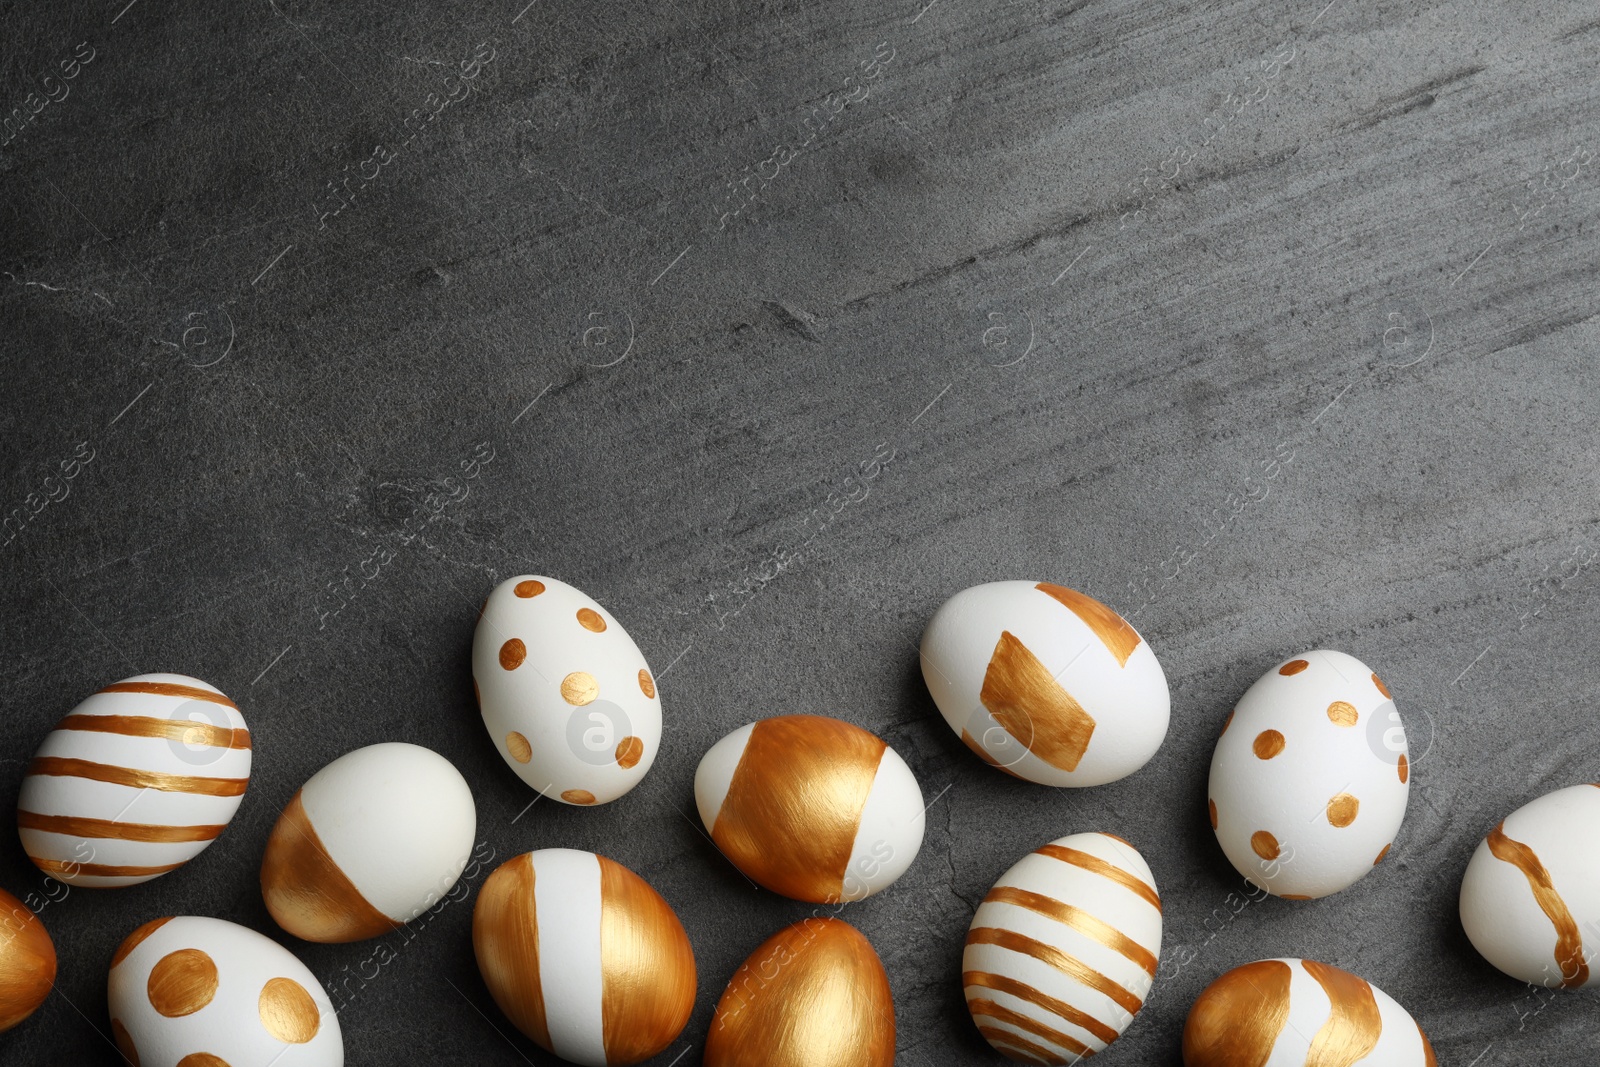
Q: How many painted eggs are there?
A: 13